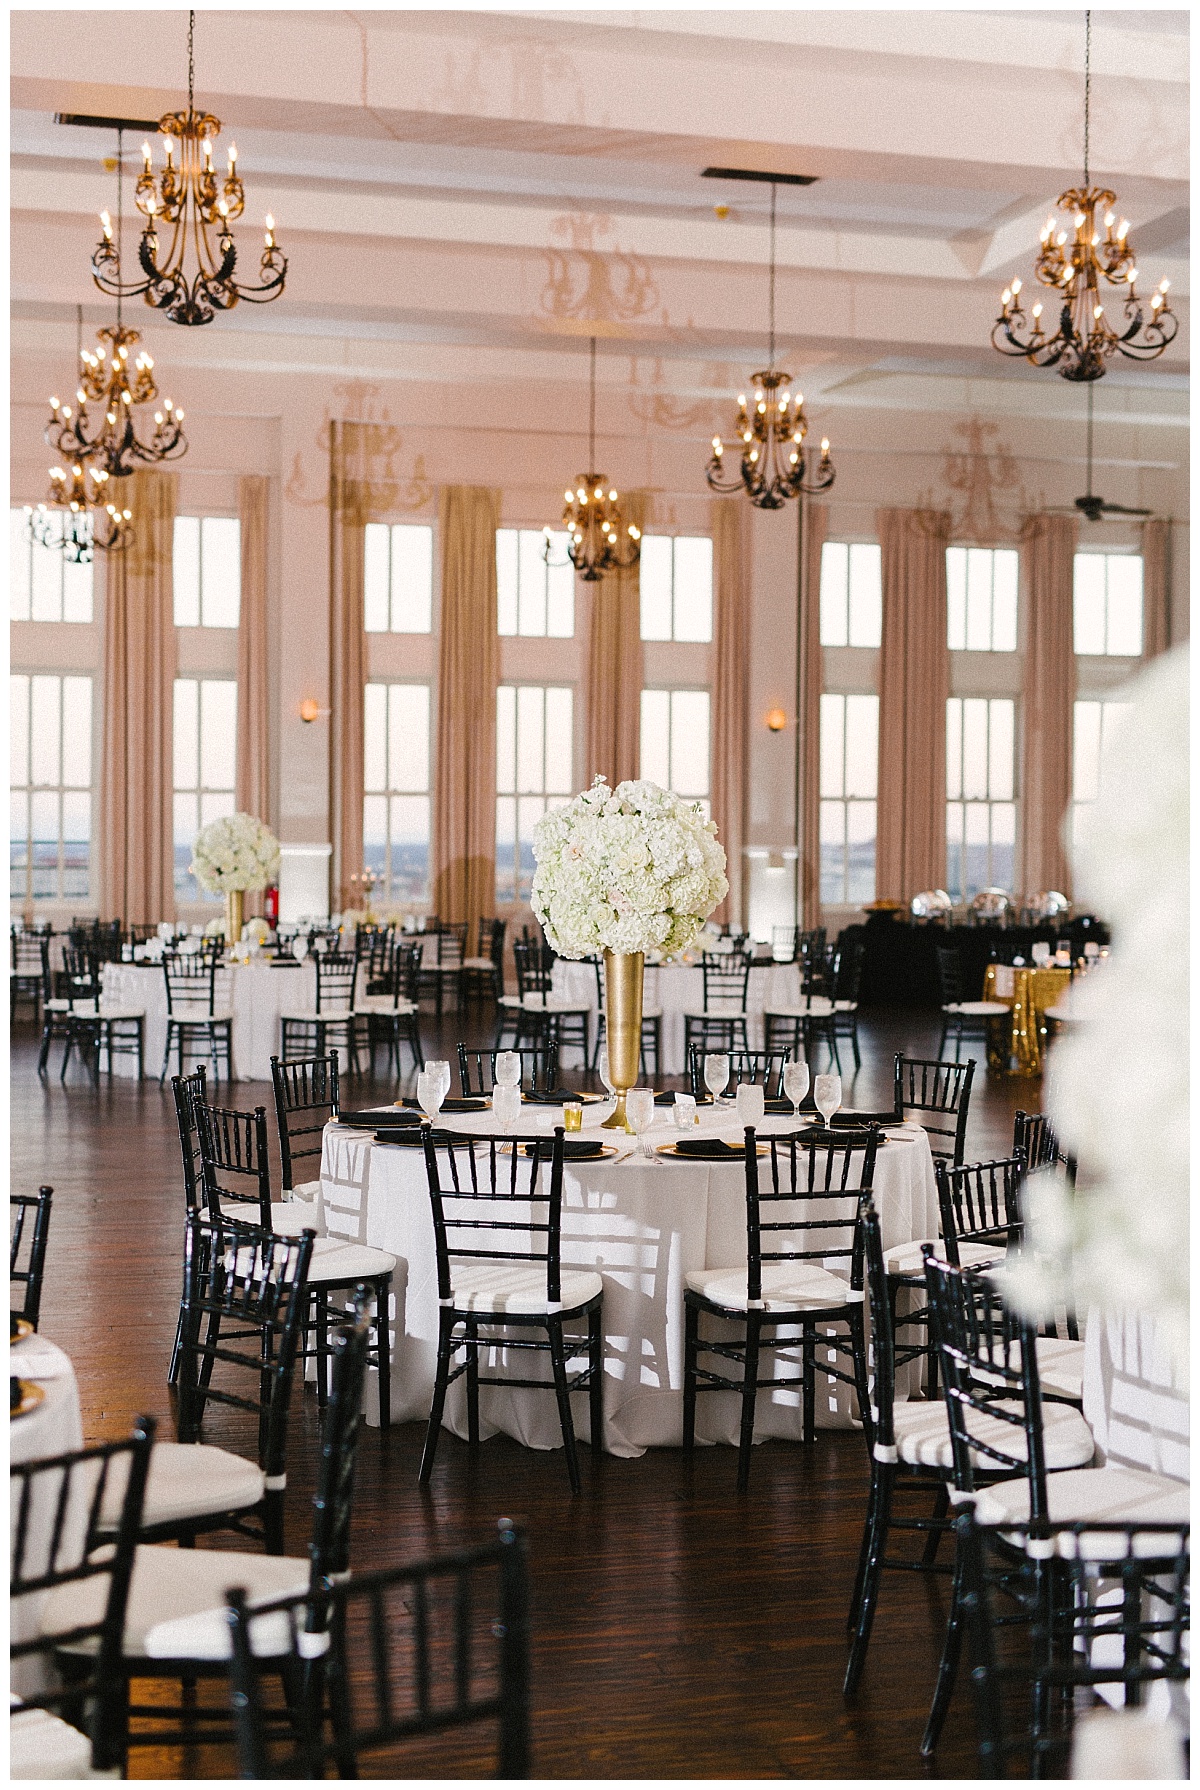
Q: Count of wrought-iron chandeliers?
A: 6